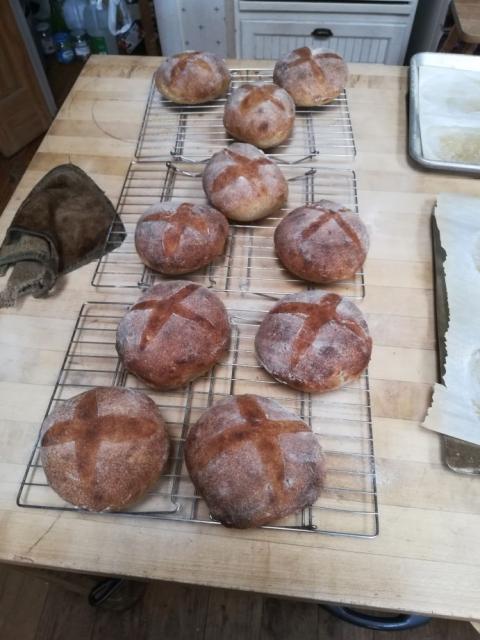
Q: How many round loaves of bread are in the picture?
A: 10